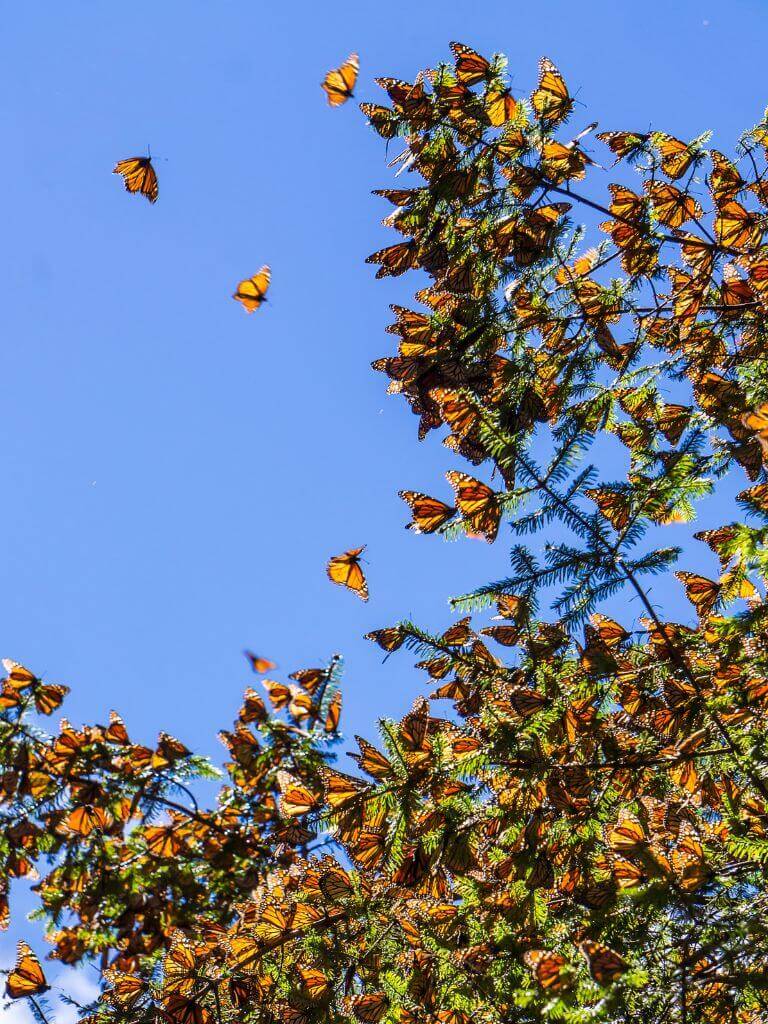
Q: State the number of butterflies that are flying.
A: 5